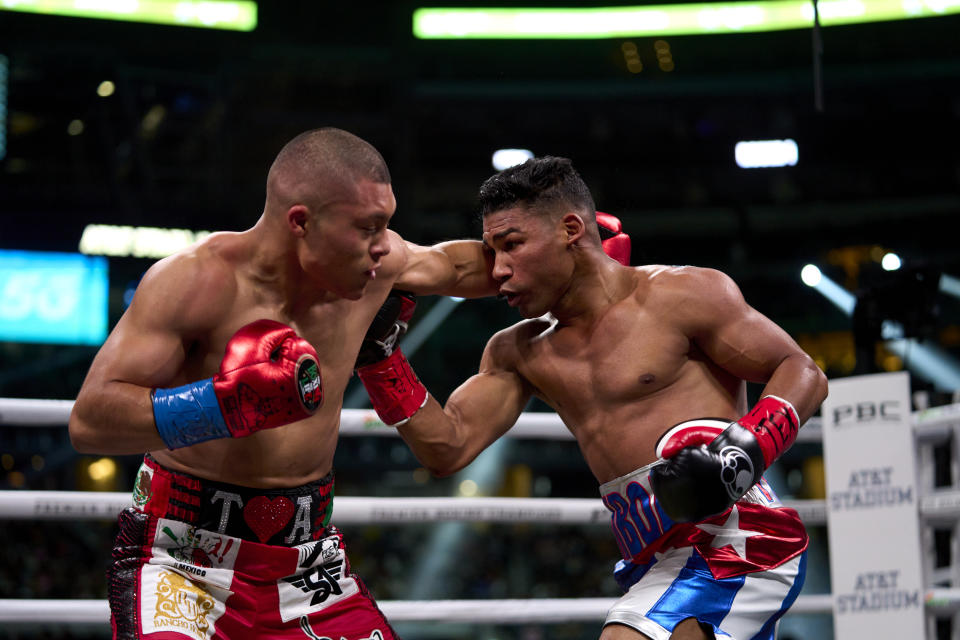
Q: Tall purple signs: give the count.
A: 0